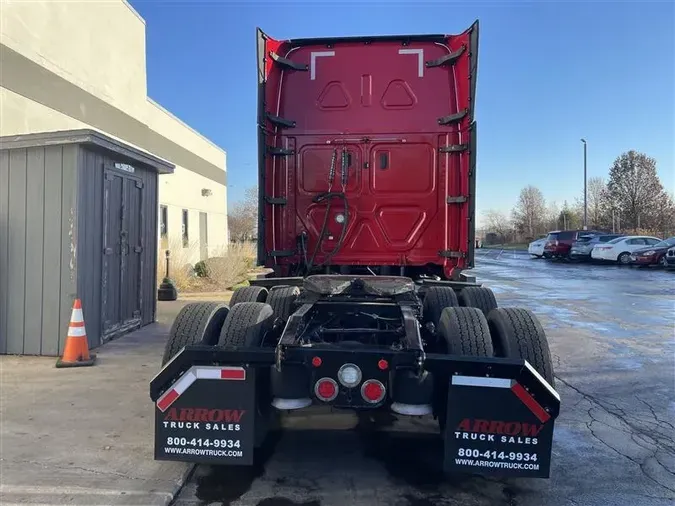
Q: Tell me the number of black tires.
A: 8